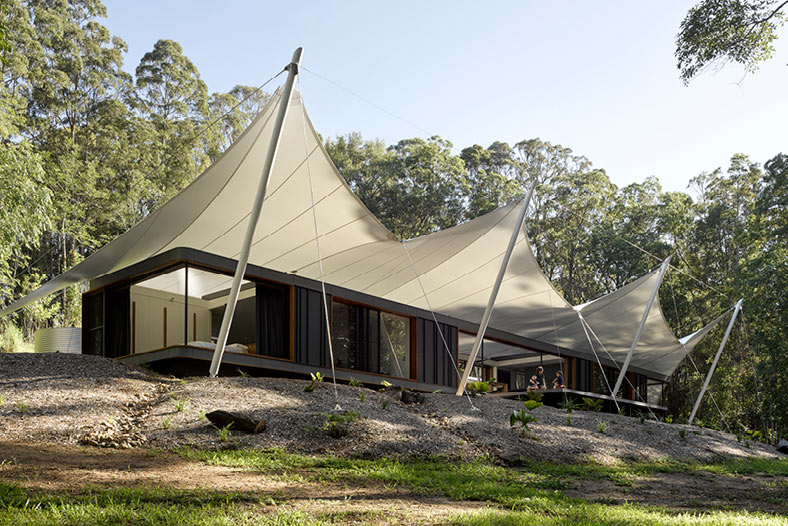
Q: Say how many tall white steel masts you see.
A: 4